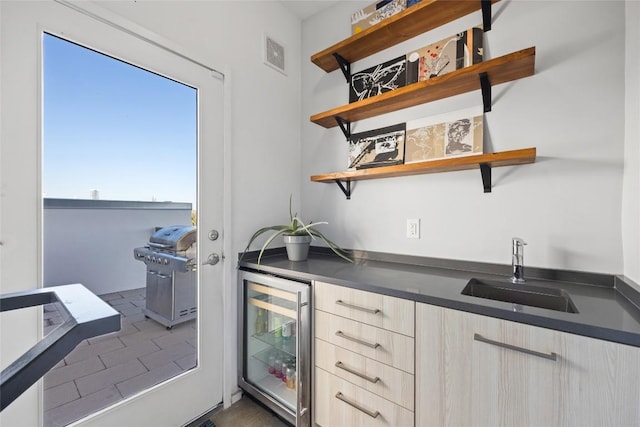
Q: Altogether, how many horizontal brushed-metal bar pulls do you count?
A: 5